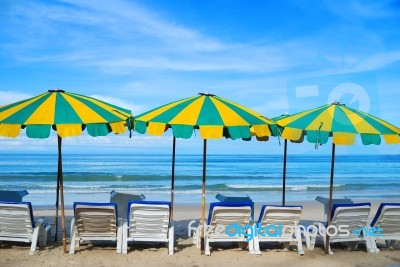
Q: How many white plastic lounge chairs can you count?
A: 7